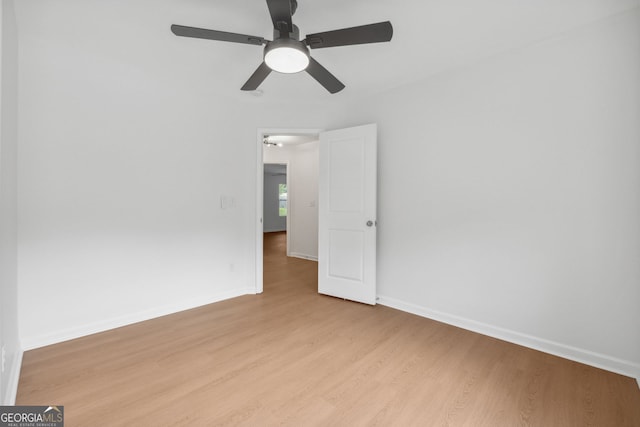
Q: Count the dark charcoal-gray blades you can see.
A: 5